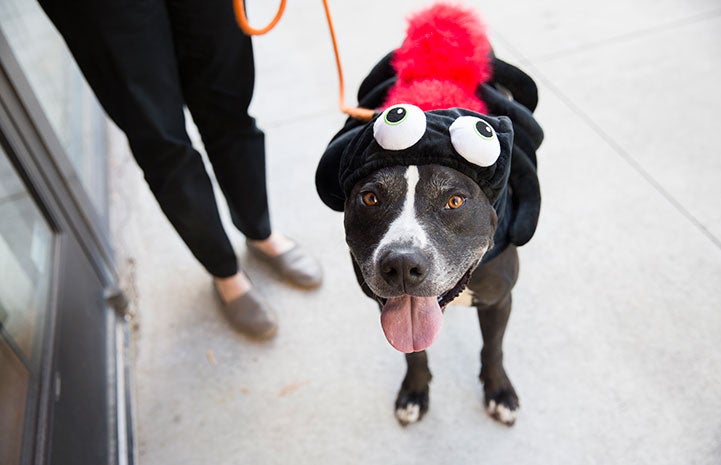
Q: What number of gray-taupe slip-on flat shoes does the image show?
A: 2